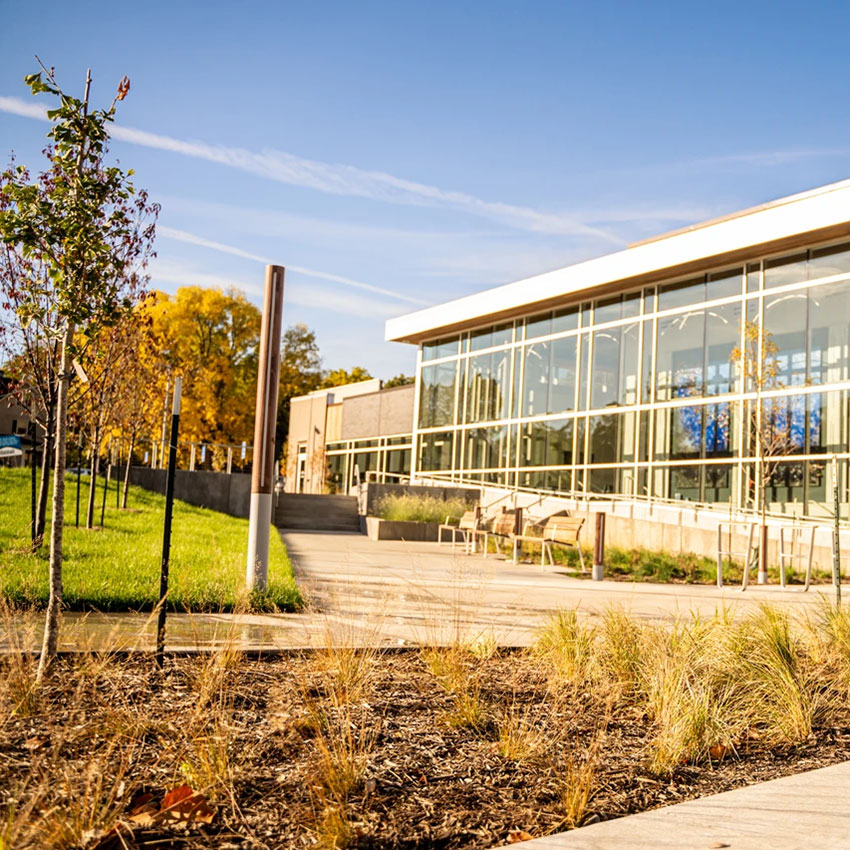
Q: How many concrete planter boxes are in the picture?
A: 1